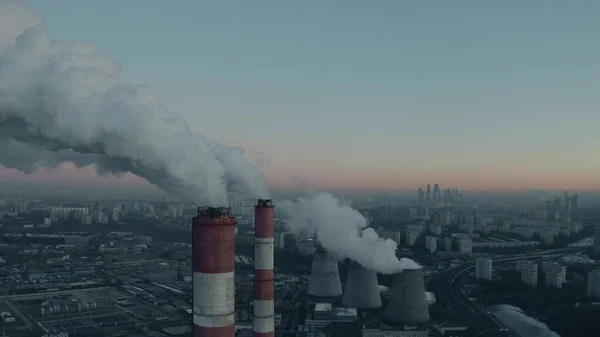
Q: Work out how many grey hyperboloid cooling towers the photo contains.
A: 3